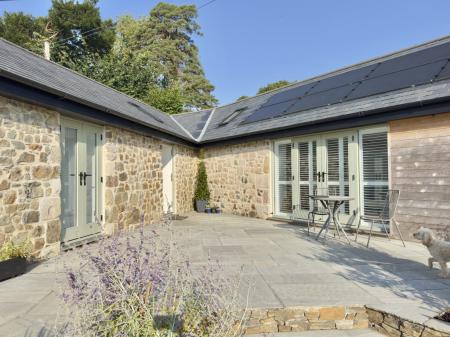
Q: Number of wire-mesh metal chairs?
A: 2